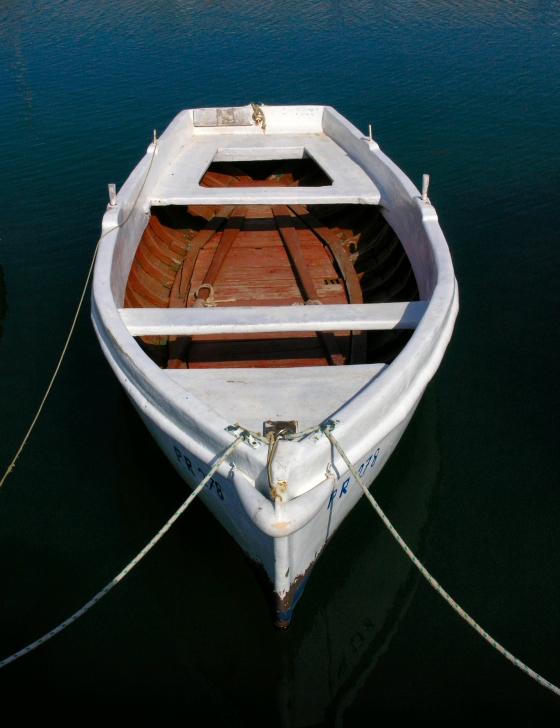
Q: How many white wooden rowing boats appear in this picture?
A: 1